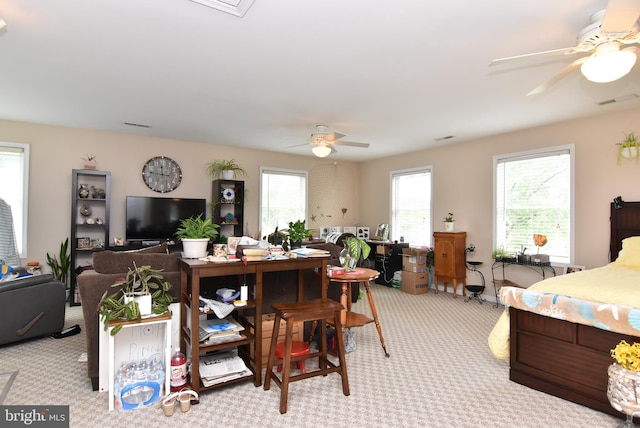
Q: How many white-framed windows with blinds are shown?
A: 4